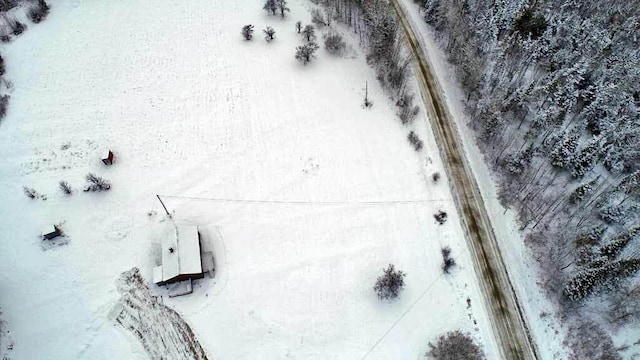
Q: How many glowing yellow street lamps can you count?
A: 0